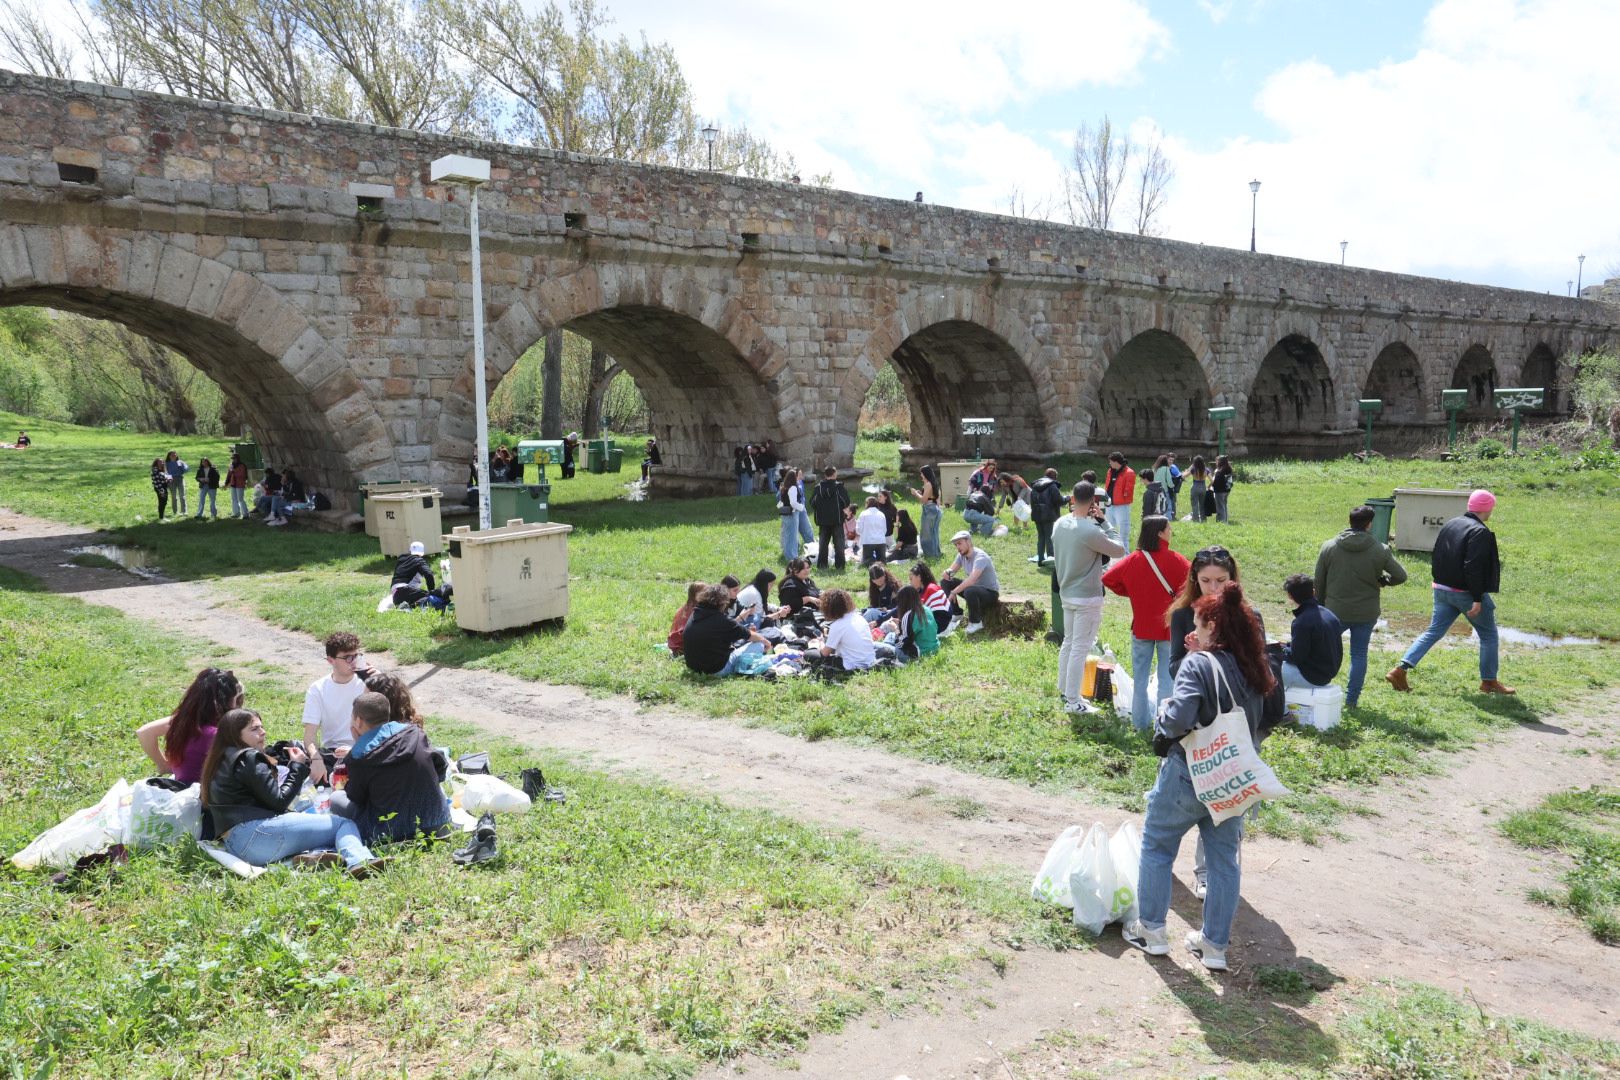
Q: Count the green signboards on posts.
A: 6